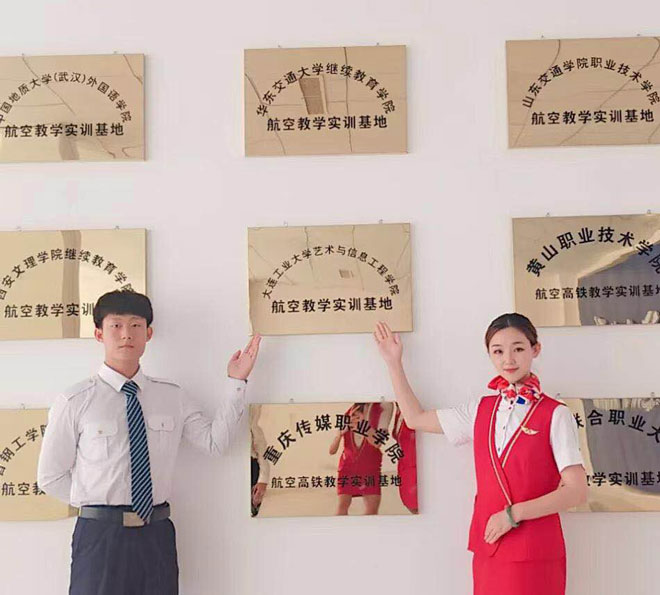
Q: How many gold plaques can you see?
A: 9